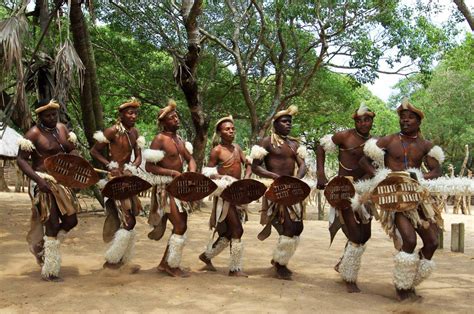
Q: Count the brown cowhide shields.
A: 7